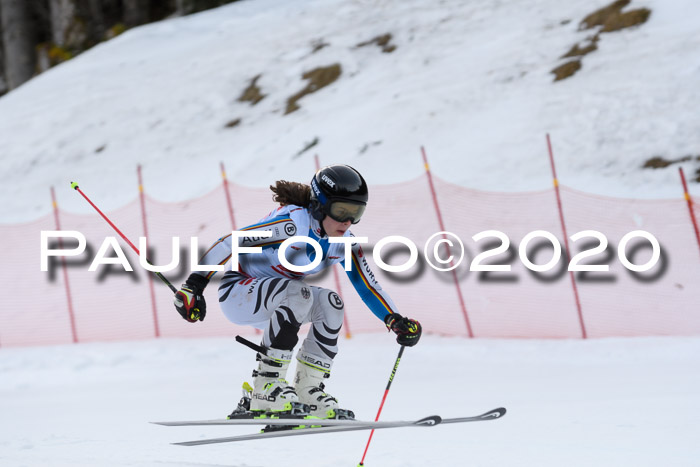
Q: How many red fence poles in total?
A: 7